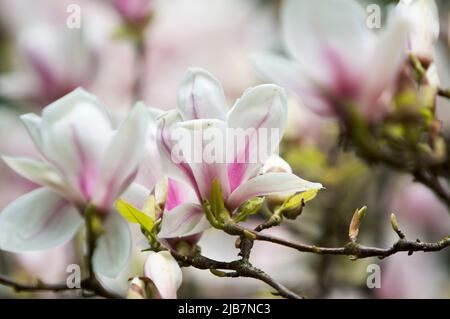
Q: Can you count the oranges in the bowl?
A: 0